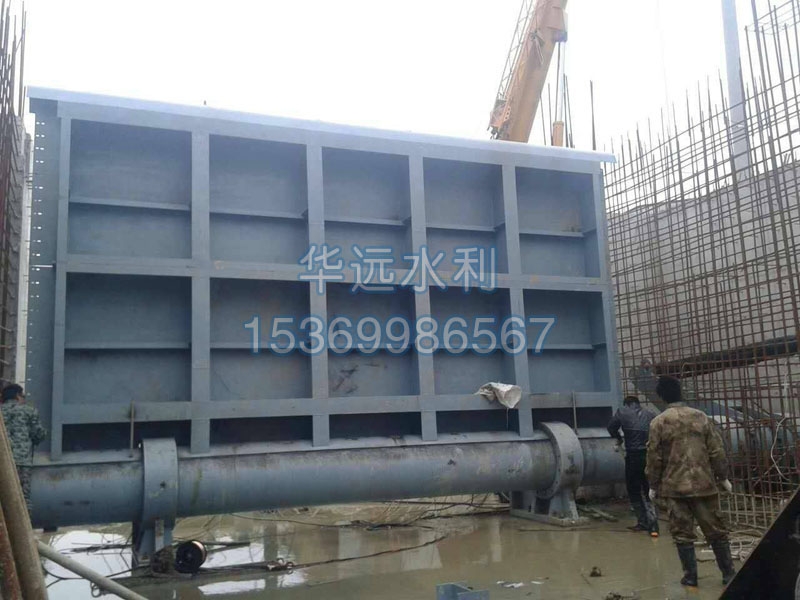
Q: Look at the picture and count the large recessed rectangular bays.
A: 10